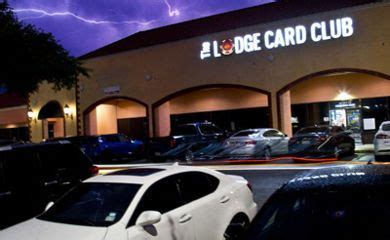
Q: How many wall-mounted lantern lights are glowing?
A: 2